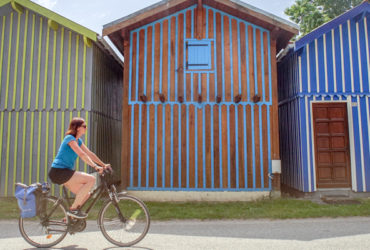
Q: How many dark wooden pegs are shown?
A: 7